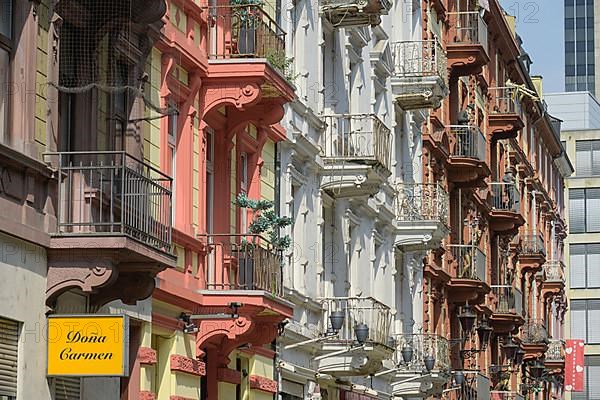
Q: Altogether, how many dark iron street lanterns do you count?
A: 5